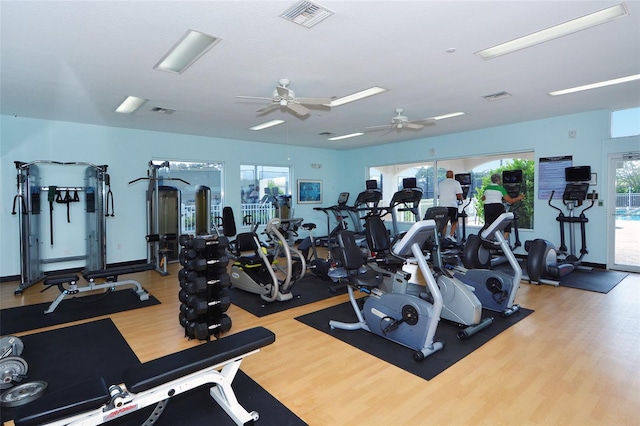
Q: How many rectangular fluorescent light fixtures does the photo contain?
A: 8